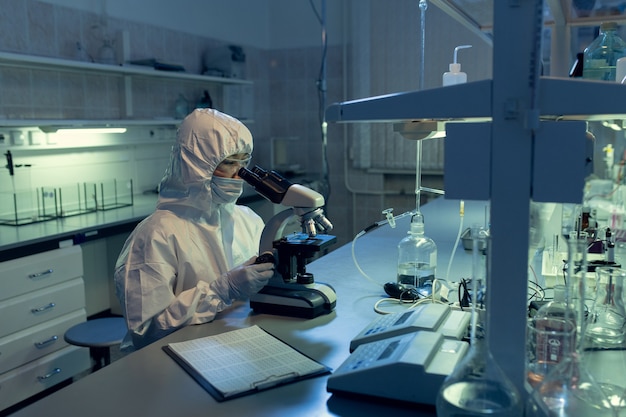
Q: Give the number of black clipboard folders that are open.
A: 1